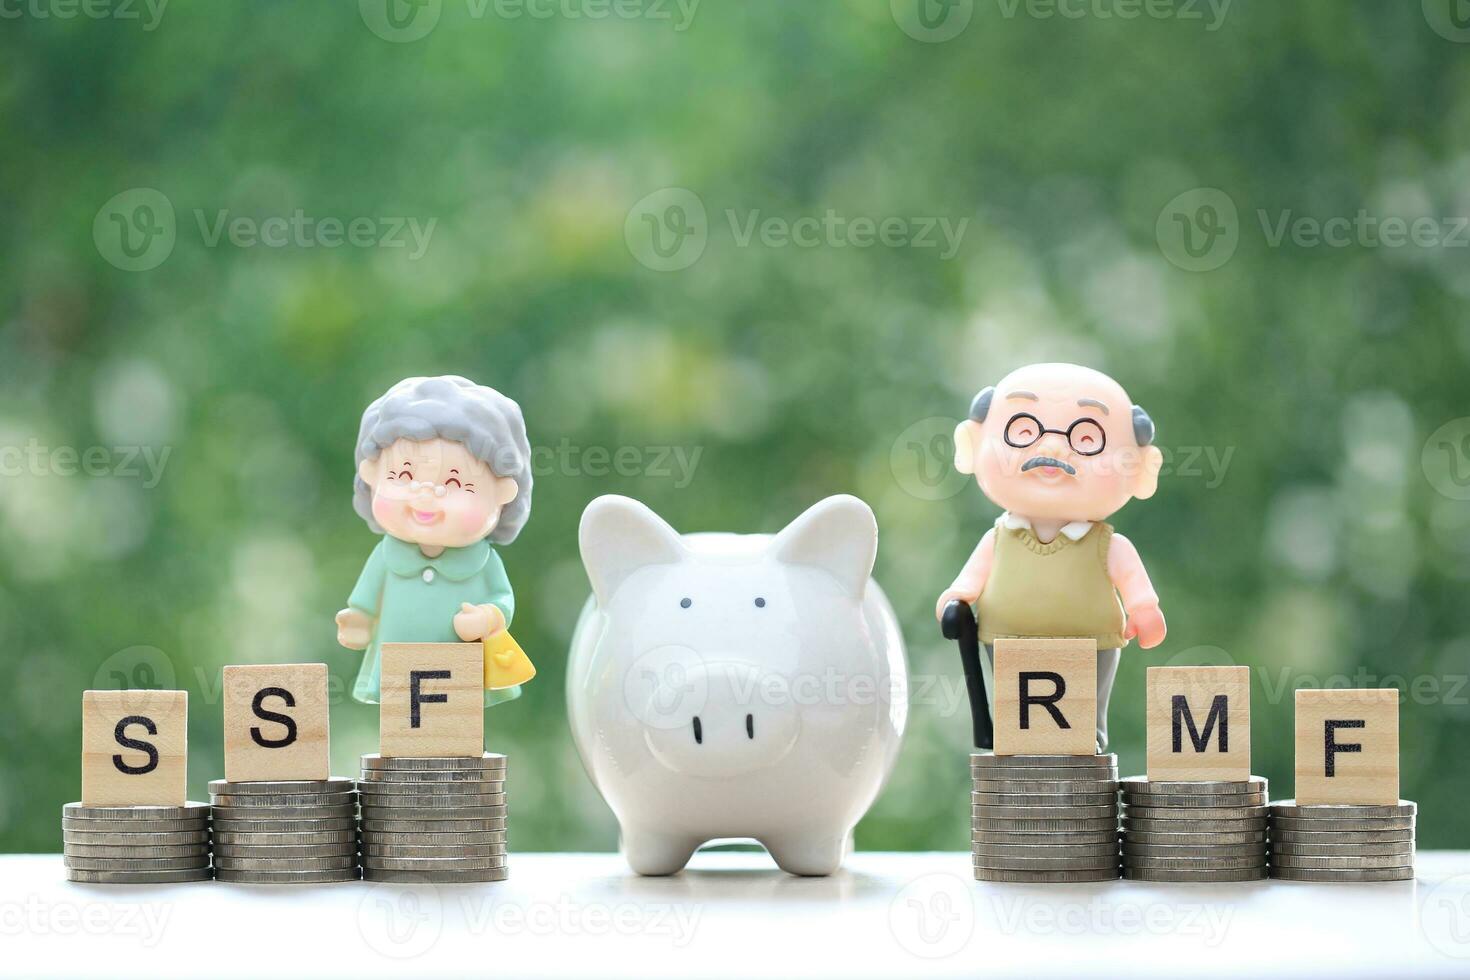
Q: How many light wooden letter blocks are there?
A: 6